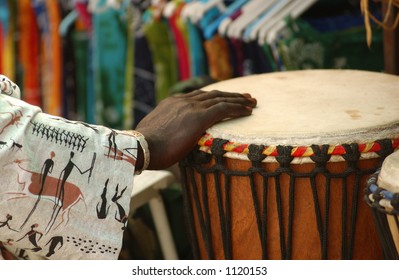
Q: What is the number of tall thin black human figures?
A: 2